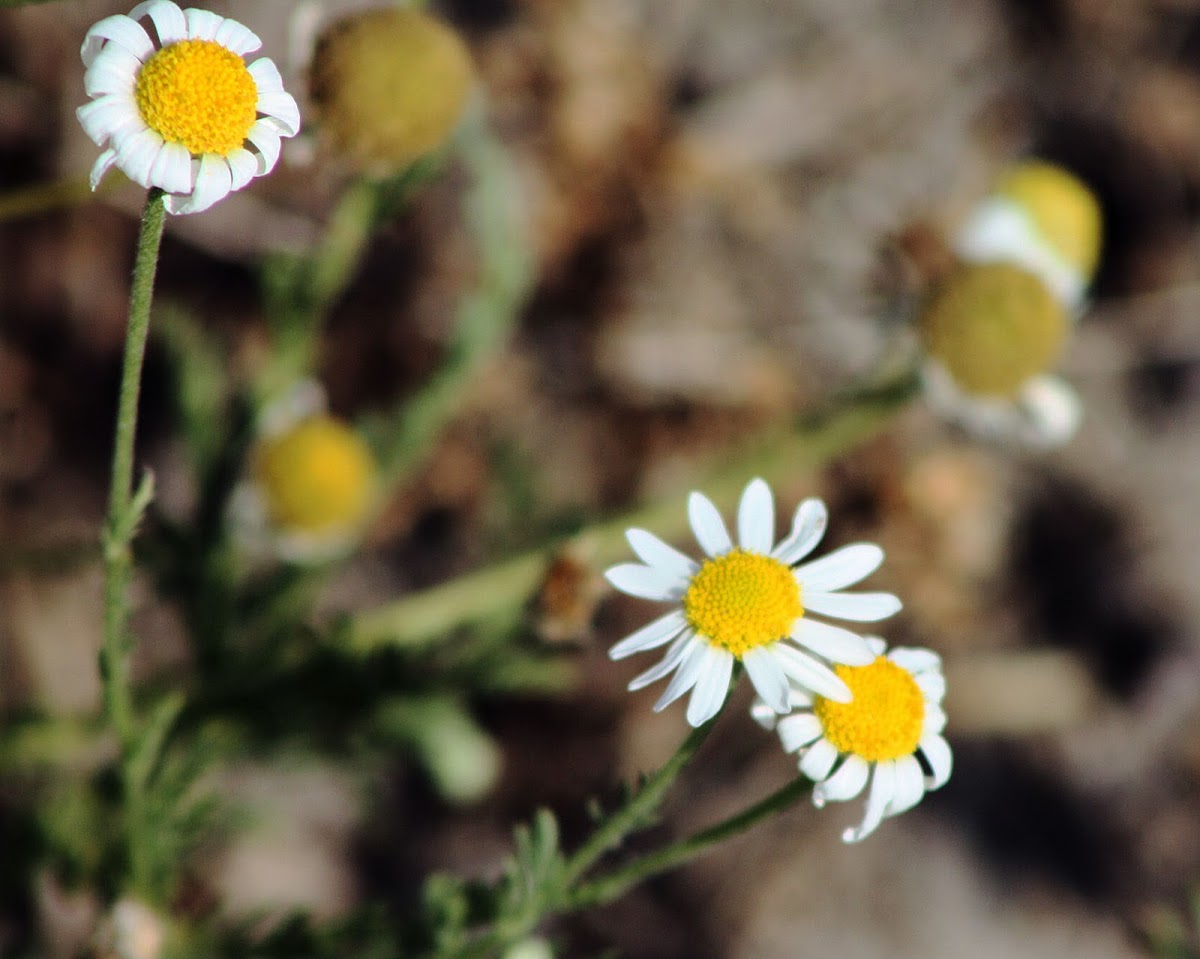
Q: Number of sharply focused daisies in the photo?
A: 3